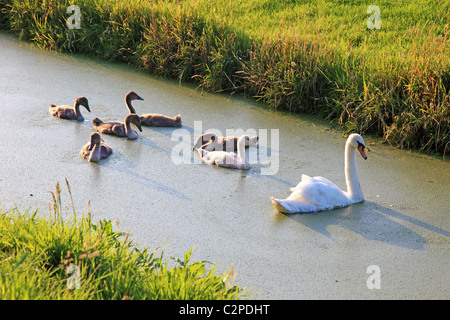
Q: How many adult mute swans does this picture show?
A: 1